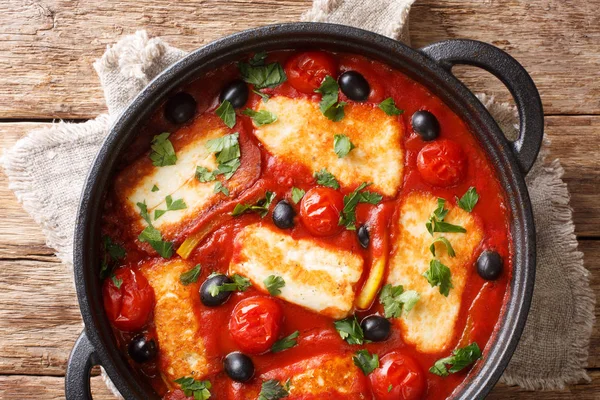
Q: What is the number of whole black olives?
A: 11